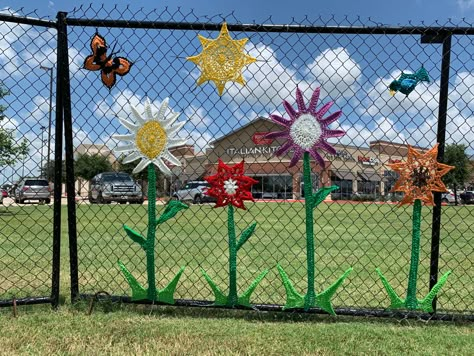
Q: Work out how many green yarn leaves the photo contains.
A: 12